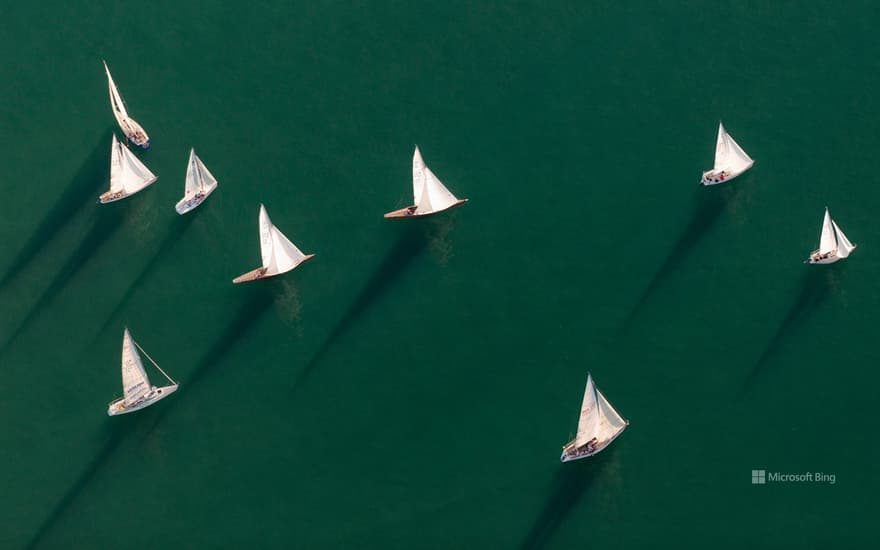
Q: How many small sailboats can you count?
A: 9